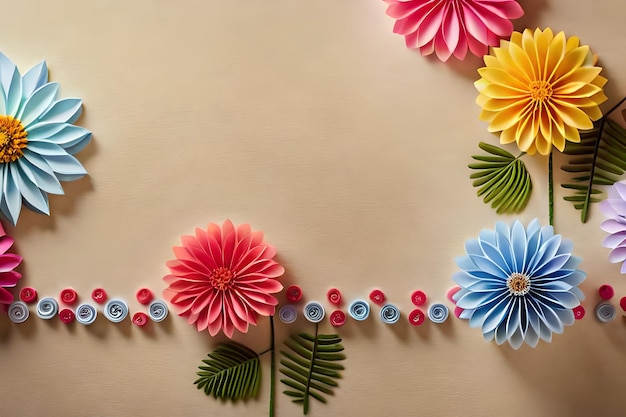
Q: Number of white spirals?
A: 11